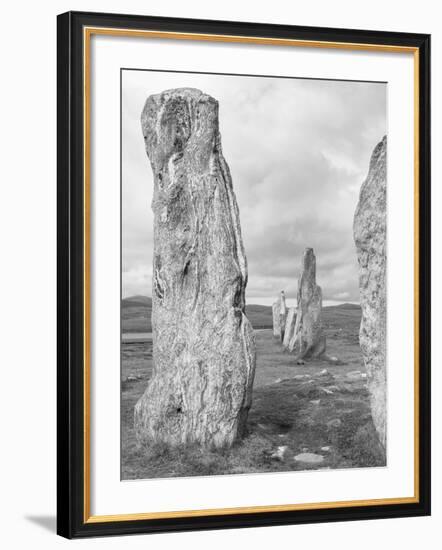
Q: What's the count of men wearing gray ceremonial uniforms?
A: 0